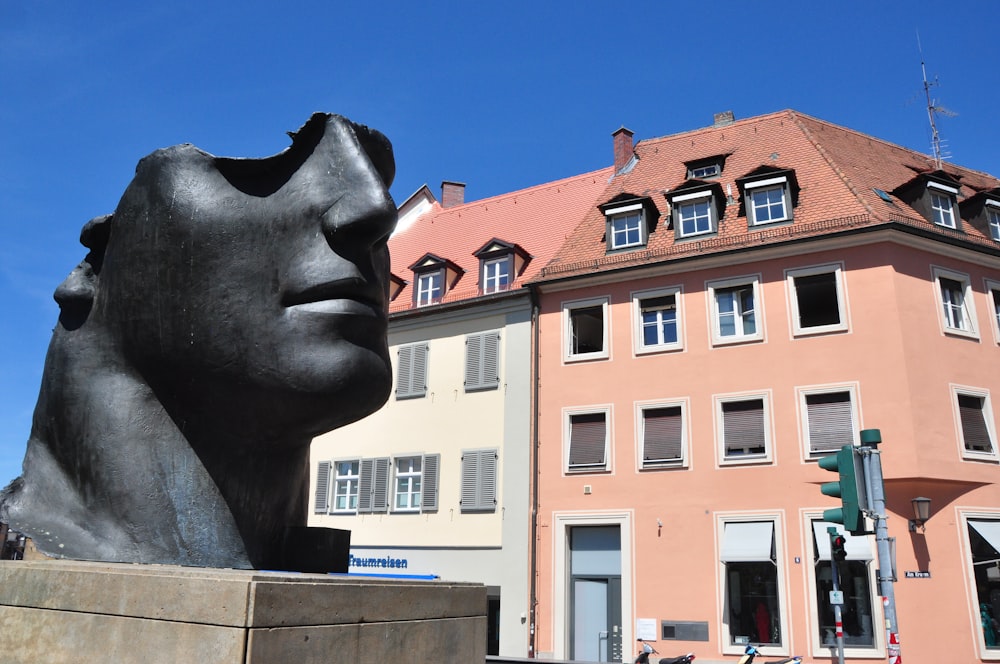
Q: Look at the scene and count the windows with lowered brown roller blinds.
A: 5